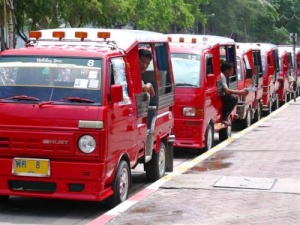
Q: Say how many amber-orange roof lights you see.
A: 7